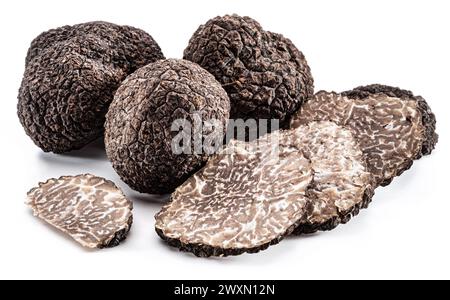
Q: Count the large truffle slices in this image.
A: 3